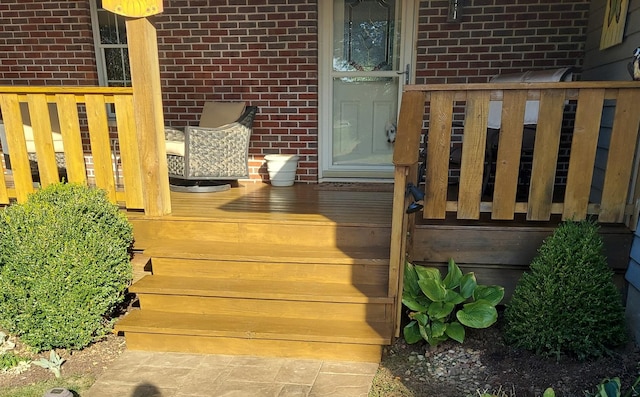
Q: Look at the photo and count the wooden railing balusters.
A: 12